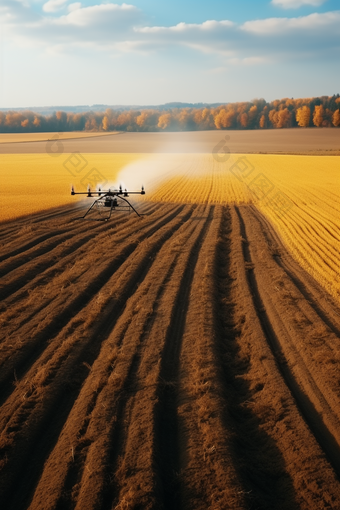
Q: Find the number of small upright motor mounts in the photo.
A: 6